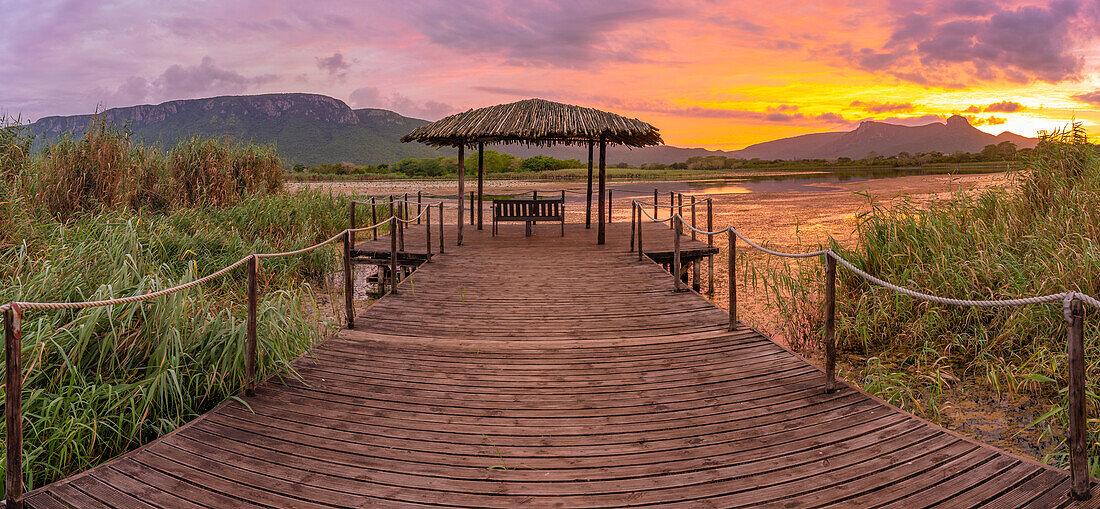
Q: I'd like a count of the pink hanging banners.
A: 0